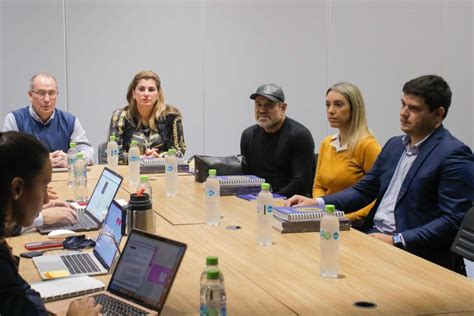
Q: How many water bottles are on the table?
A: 11